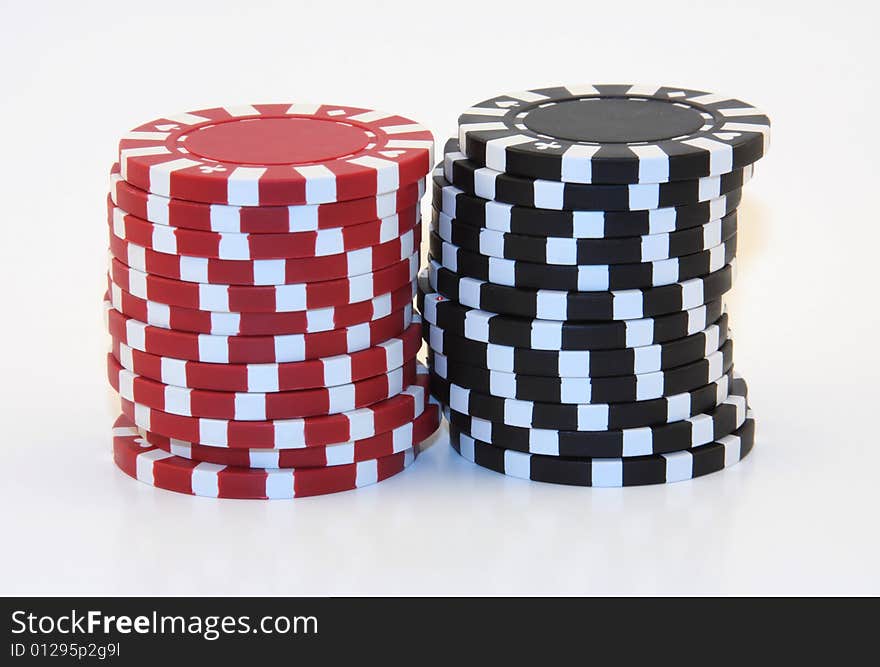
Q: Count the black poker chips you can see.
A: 12